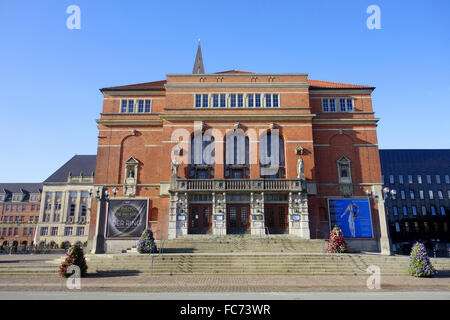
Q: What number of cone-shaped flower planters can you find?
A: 4